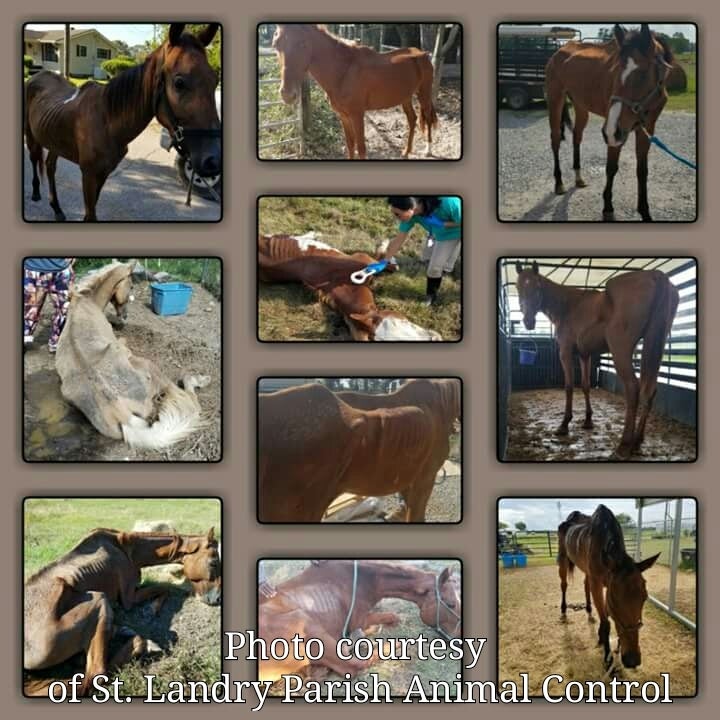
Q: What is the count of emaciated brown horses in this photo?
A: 9